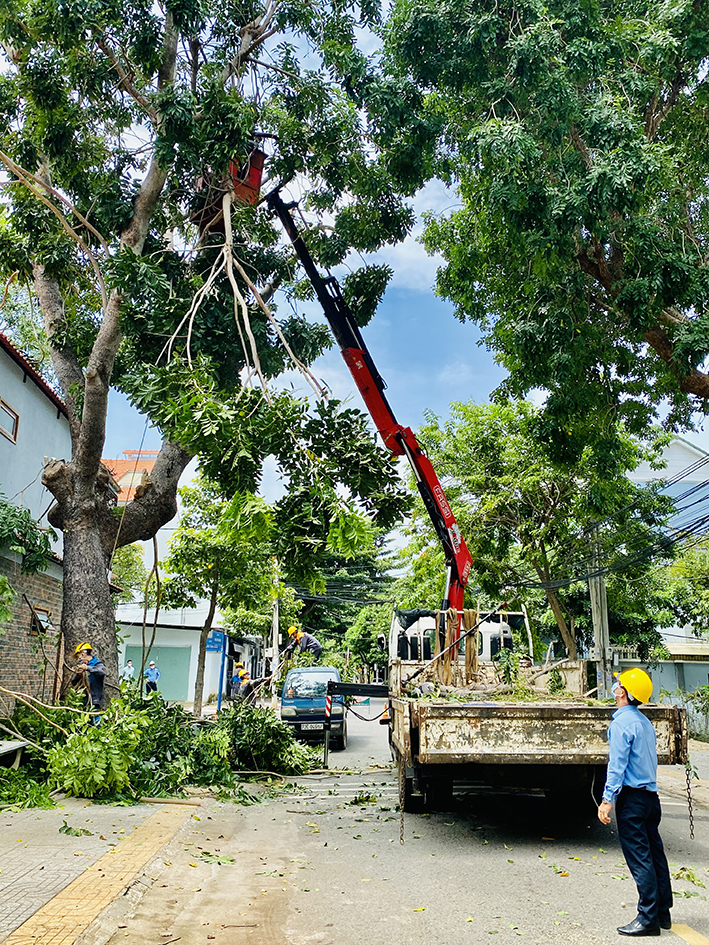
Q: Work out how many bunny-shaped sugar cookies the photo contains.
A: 0